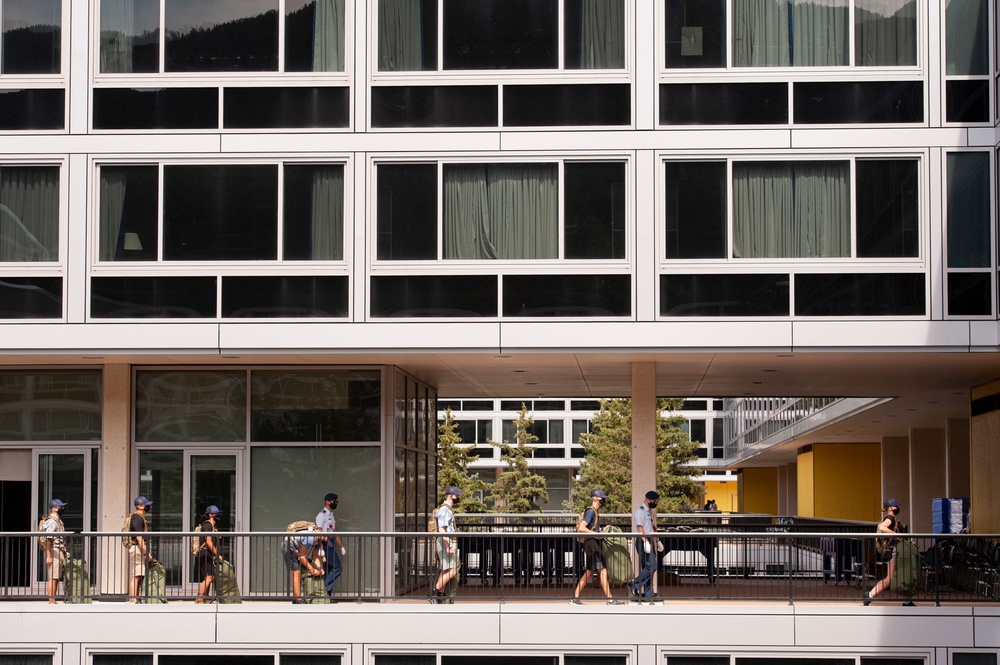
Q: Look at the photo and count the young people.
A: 9